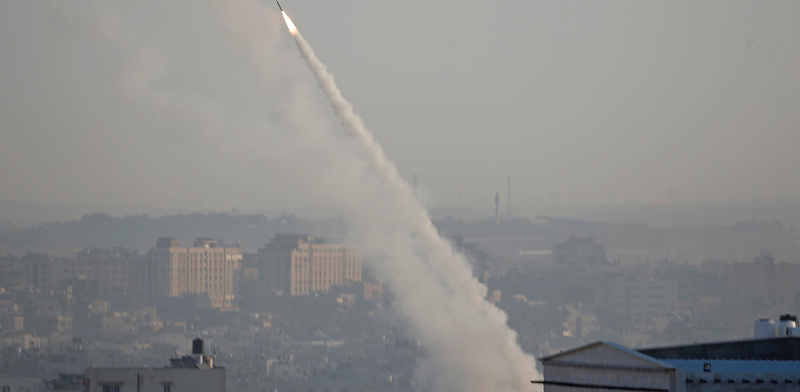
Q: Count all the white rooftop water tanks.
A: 2